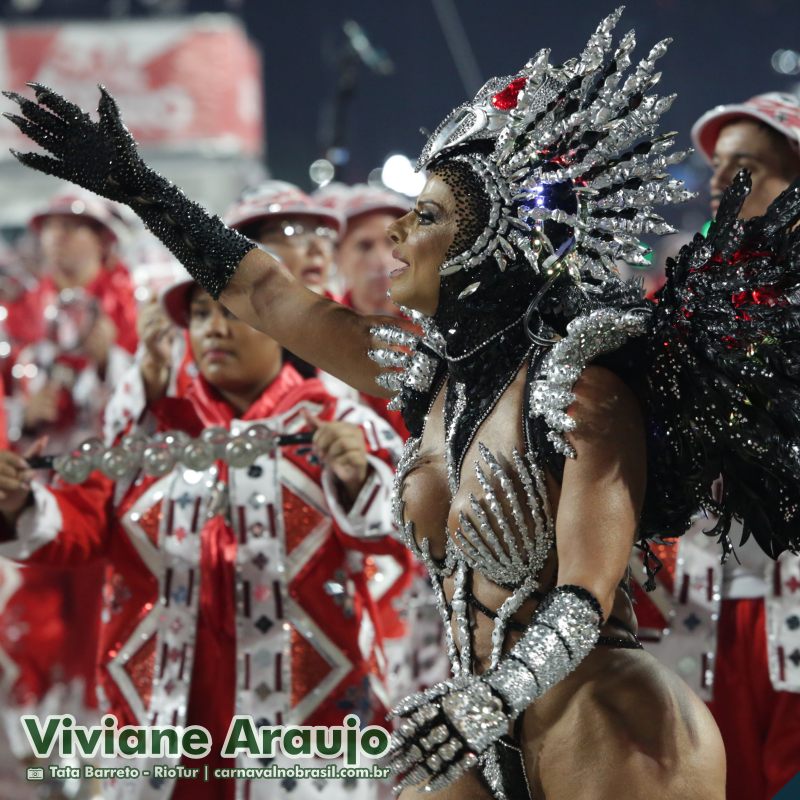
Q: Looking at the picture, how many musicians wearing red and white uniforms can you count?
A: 5